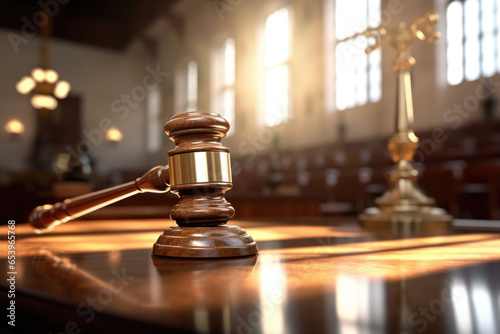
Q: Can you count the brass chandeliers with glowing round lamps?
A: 1